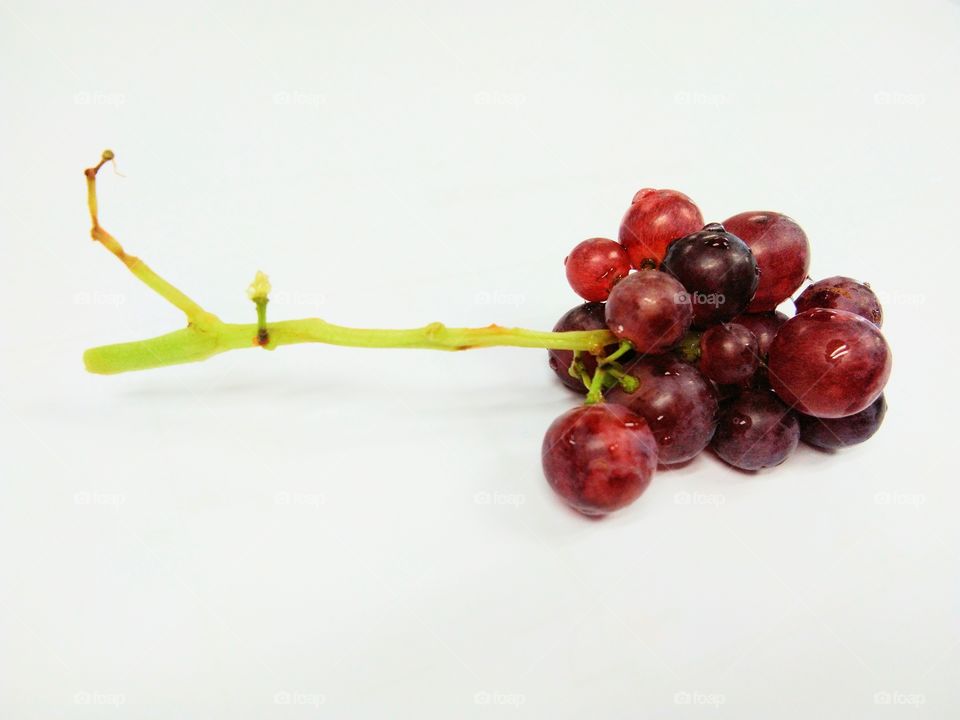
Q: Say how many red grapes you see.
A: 14